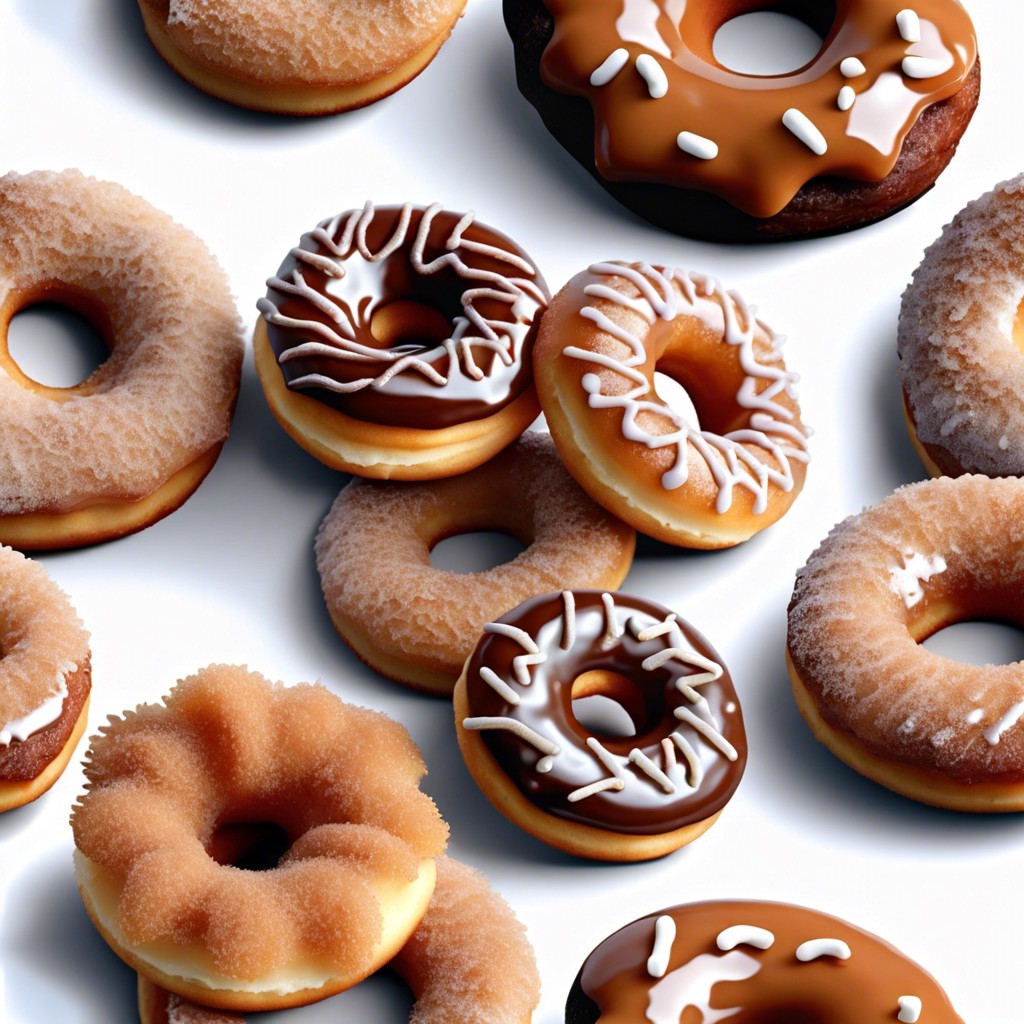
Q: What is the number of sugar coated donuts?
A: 8